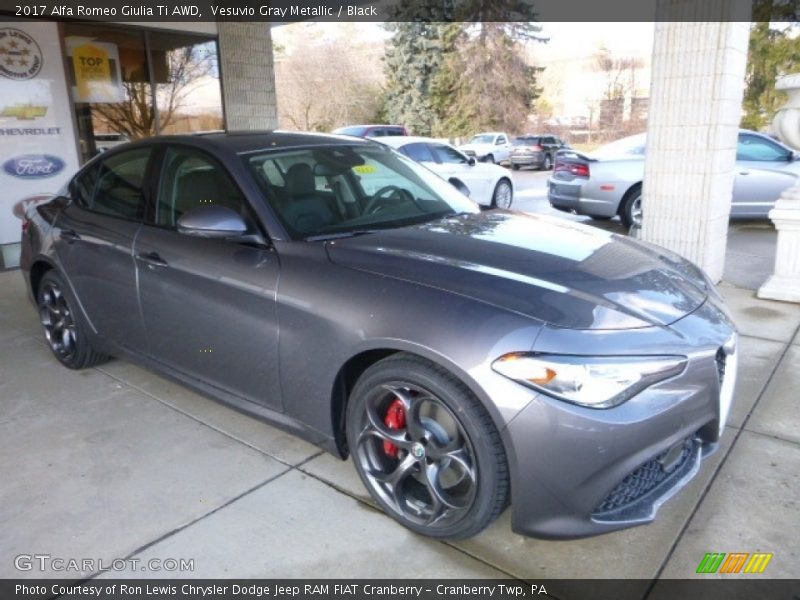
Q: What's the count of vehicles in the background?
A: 5